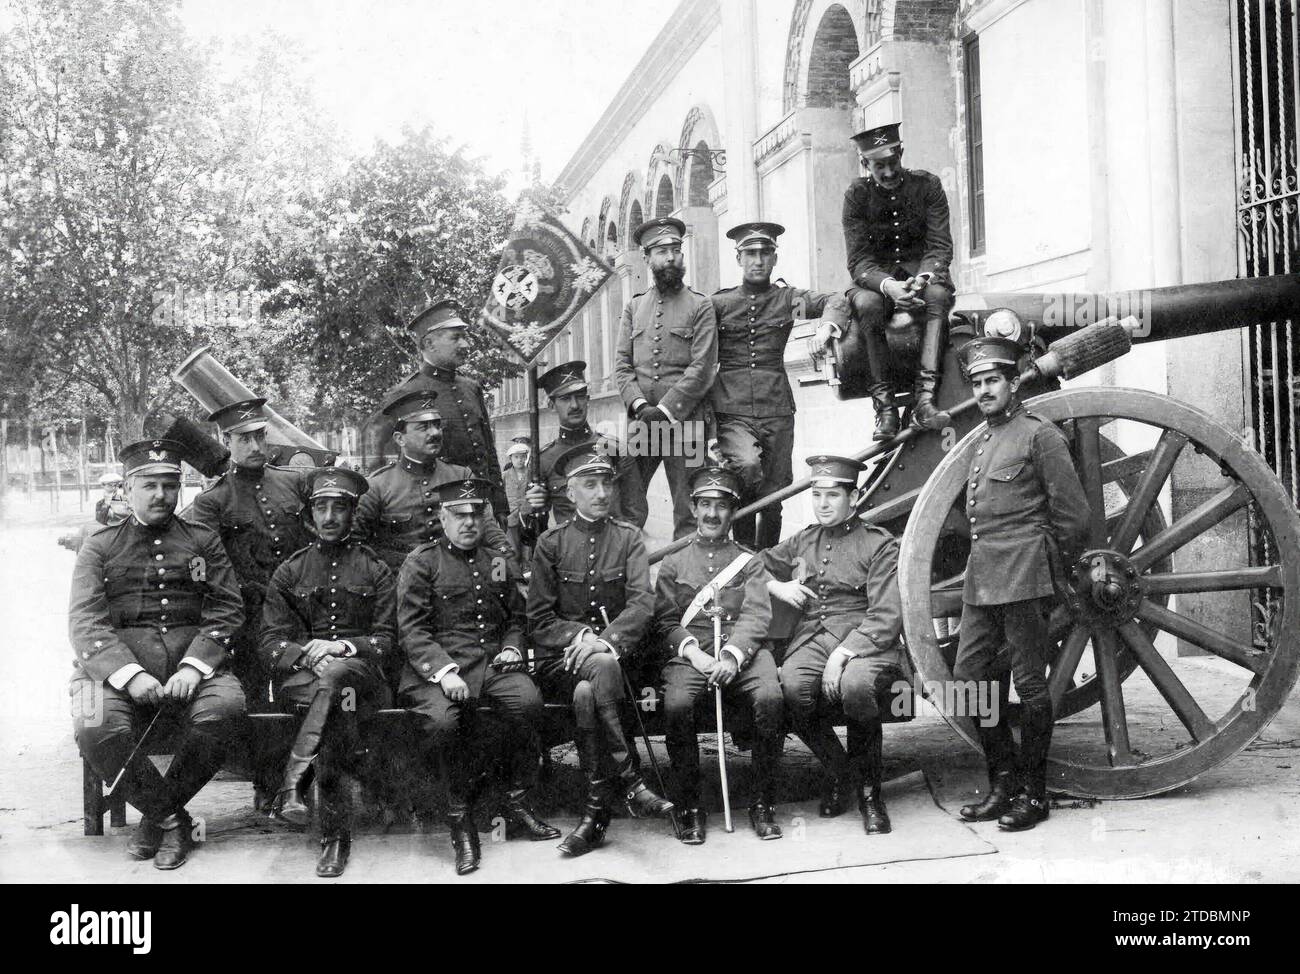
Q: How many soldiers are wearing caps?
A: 14